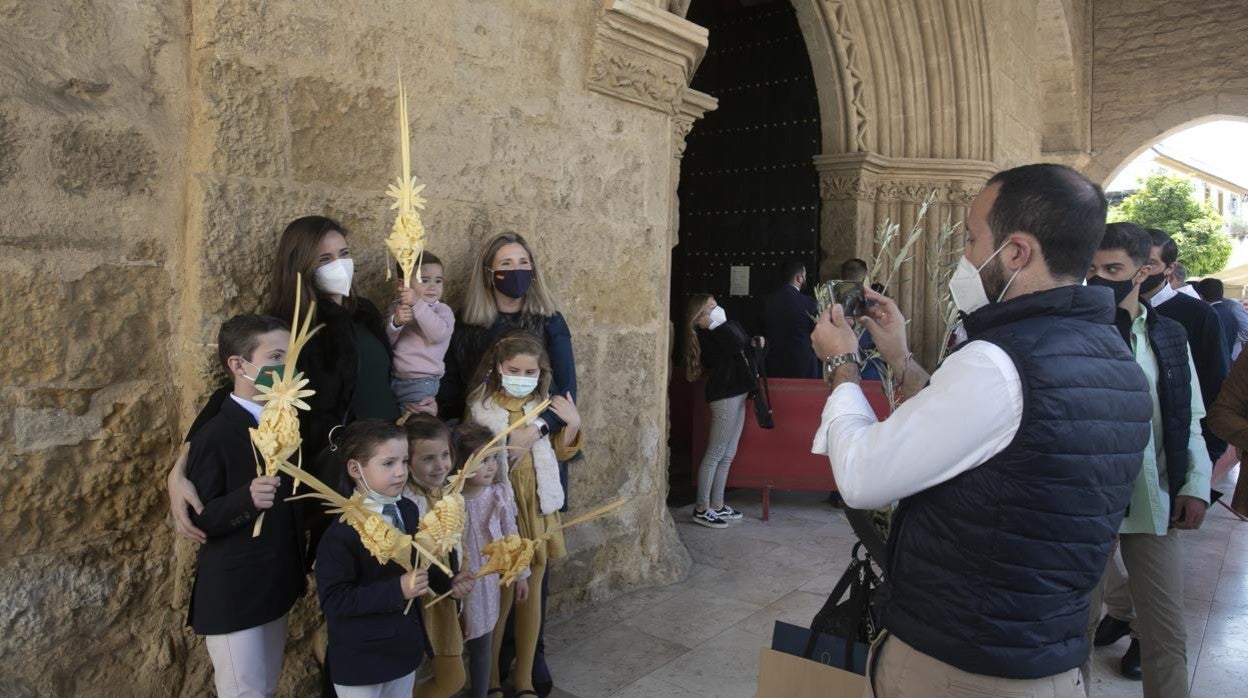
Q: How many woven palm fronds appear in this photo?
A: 5